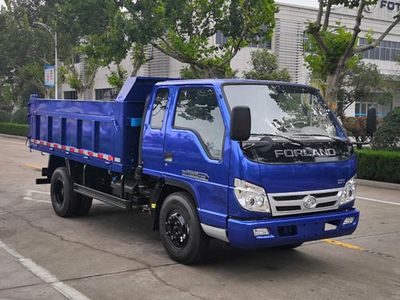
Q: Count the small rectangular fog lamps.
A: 2